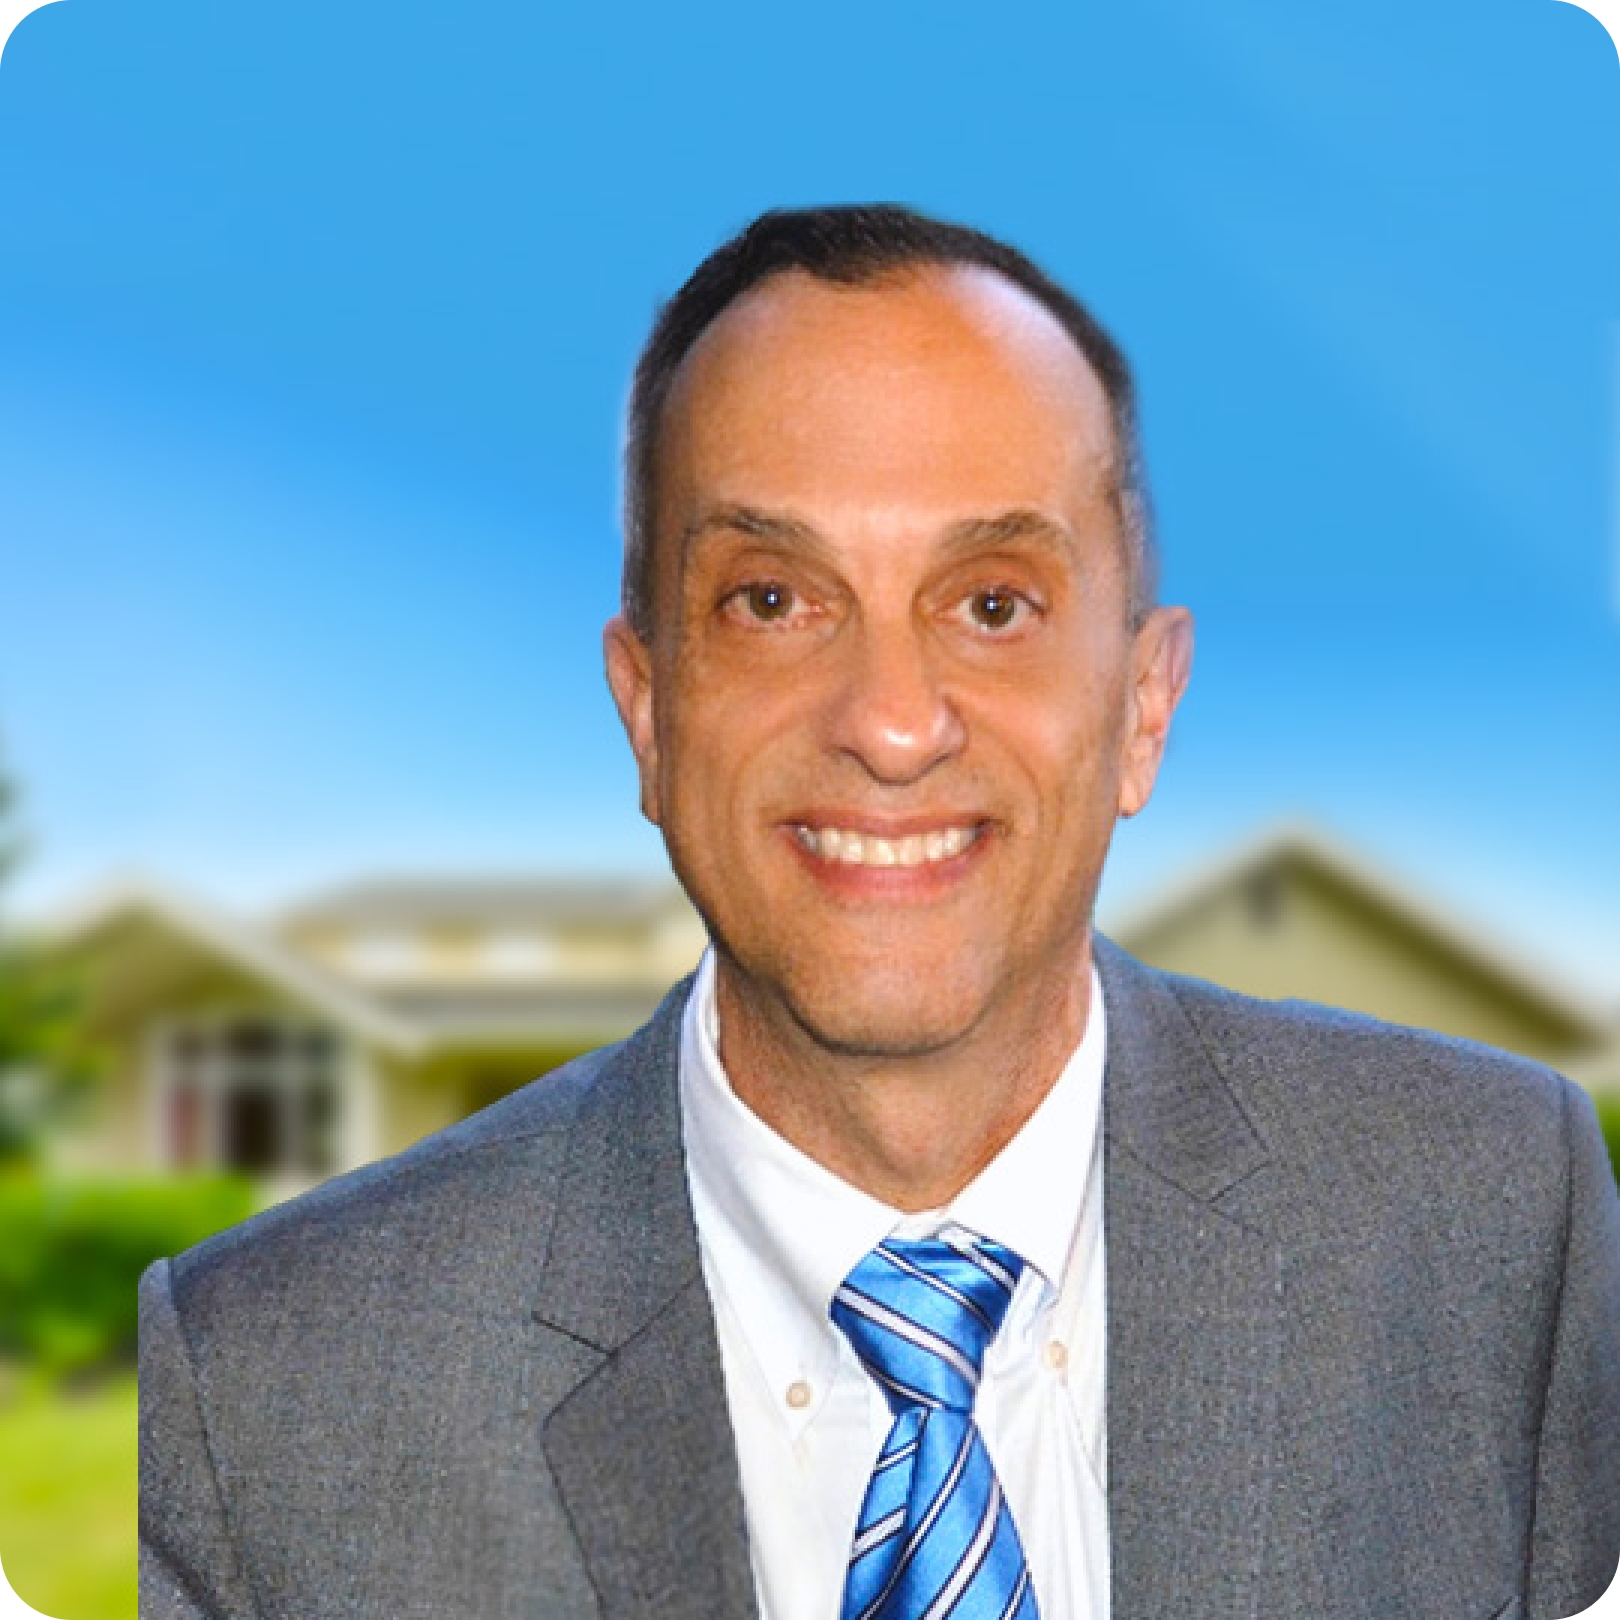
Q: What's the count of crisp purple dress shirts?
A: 0